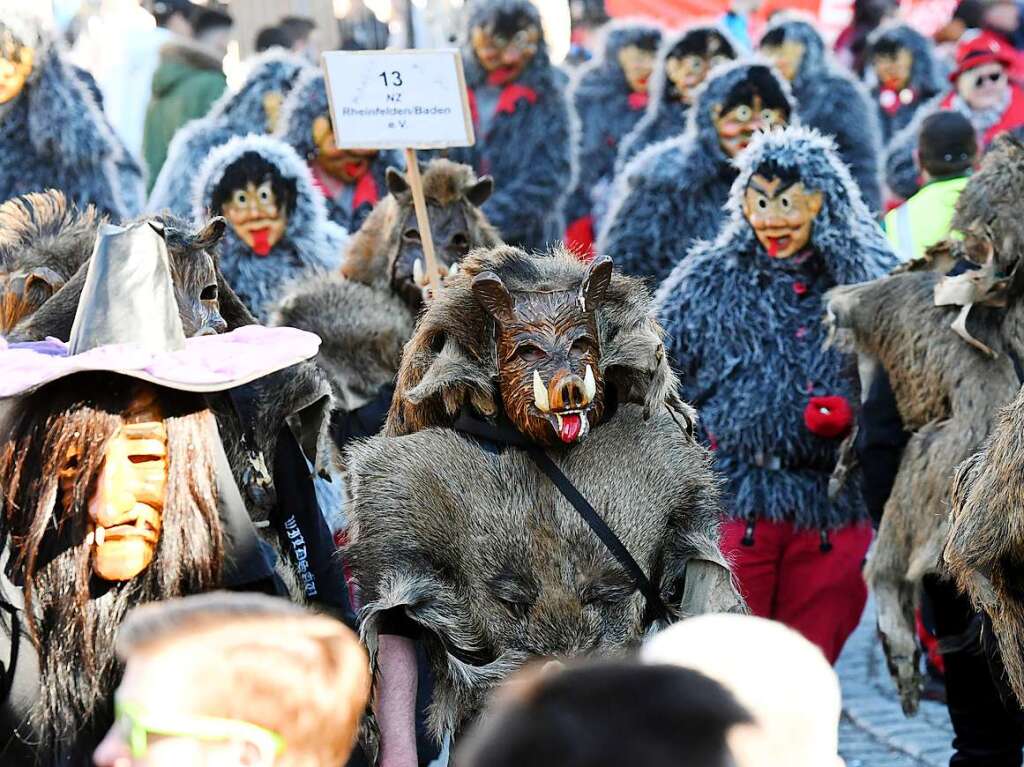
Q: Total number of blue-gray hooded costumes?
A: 11